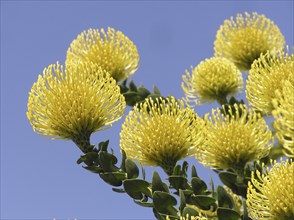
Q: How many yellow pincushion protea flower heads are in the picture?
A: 9